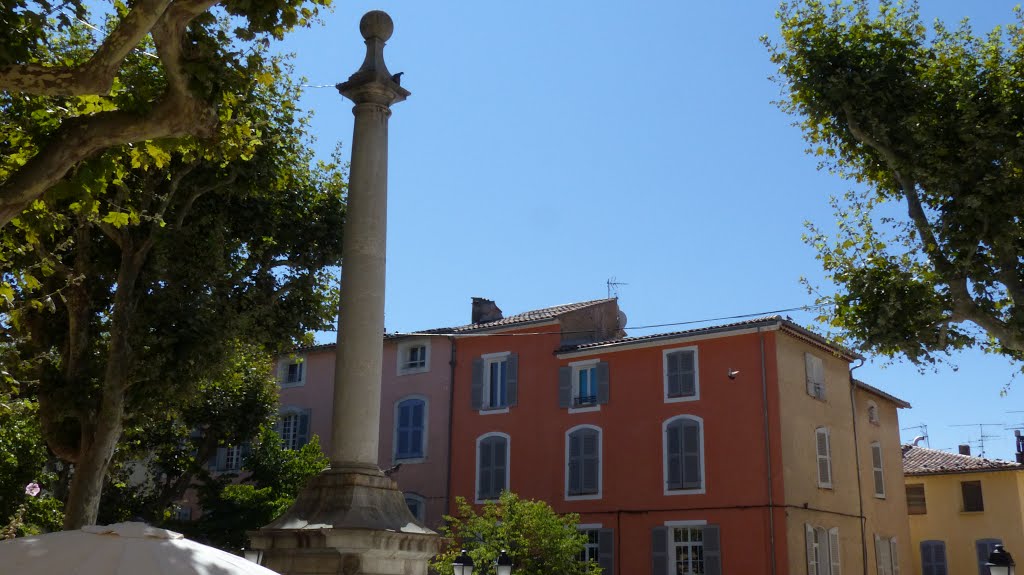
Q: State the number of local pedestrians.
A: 0